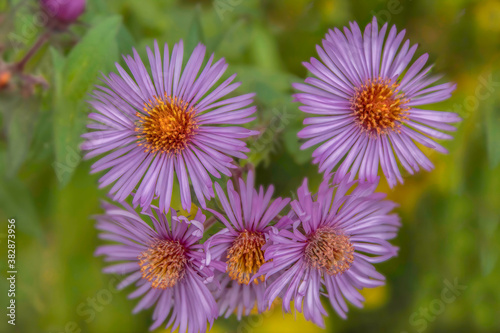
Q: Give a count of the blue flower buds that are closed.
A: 1